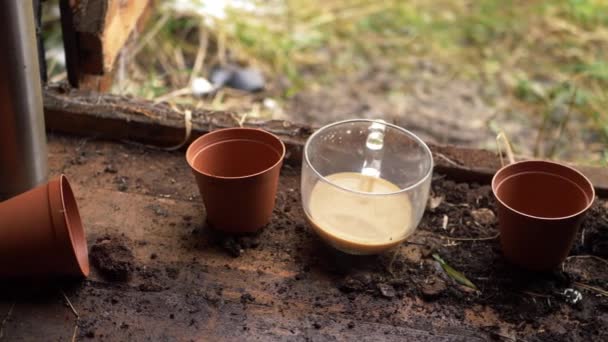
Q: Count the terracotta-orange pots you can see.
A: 3